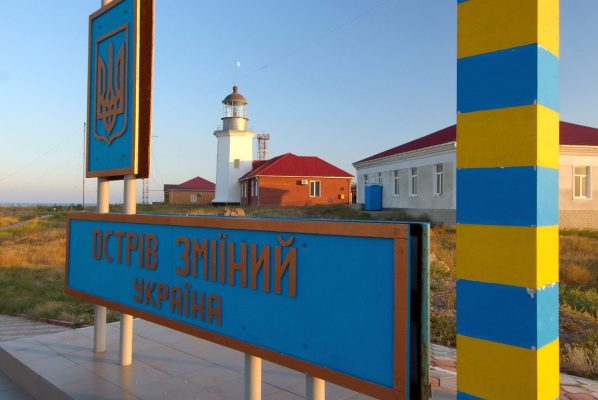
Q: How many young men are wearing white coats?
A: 0